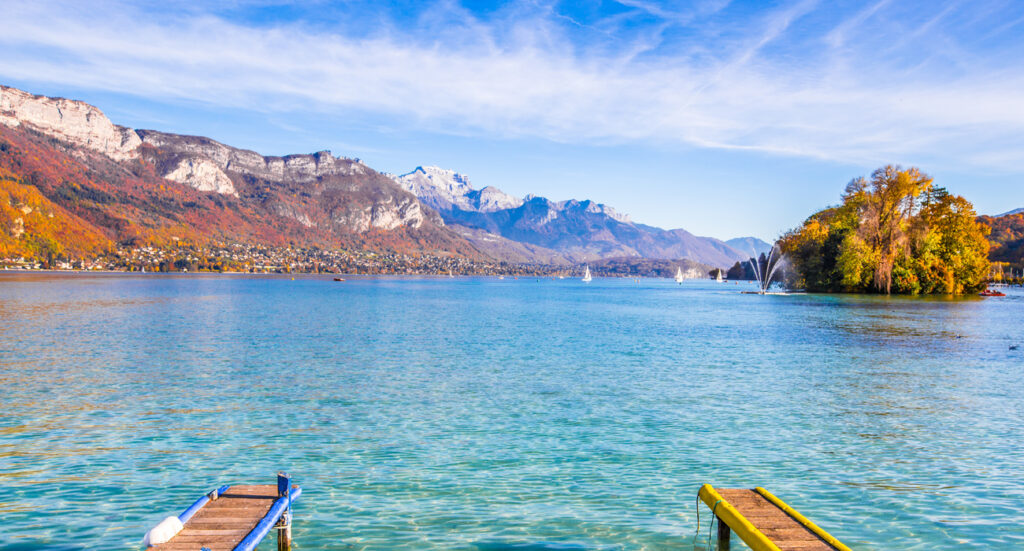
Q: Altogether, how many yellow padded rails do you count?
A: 2